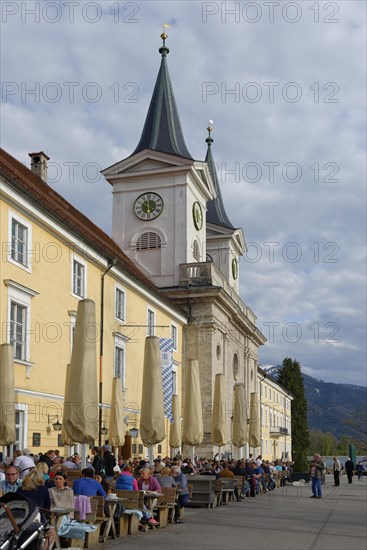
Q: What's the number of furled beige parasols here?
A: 10